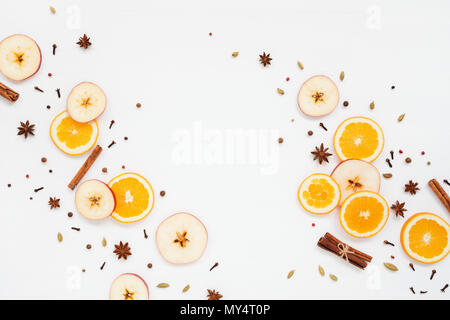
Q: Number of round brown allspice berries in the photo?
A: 11